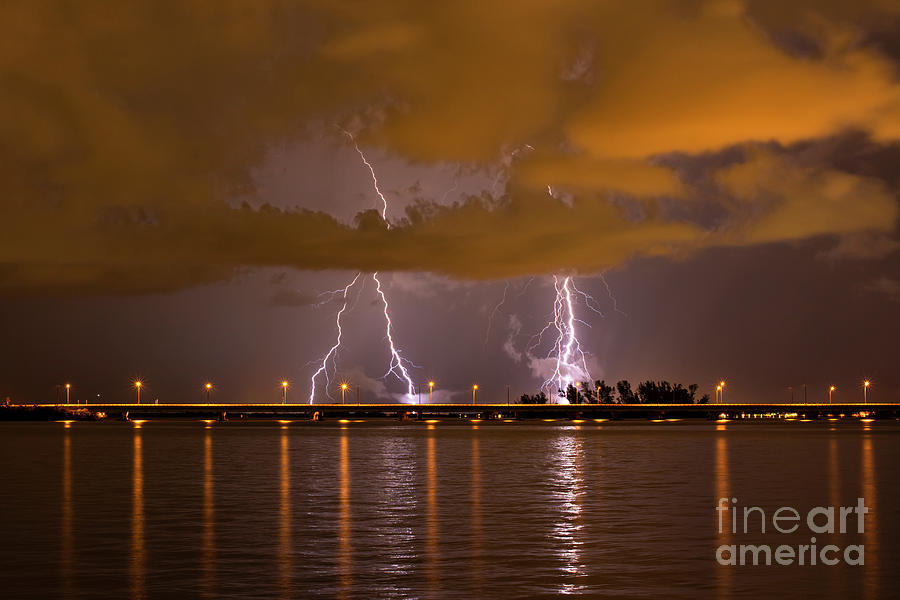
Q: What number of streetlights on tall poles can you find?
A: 13